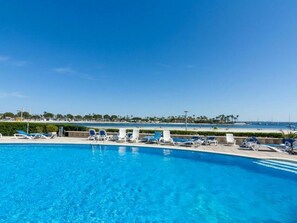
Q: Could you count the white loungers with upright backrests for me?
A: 4